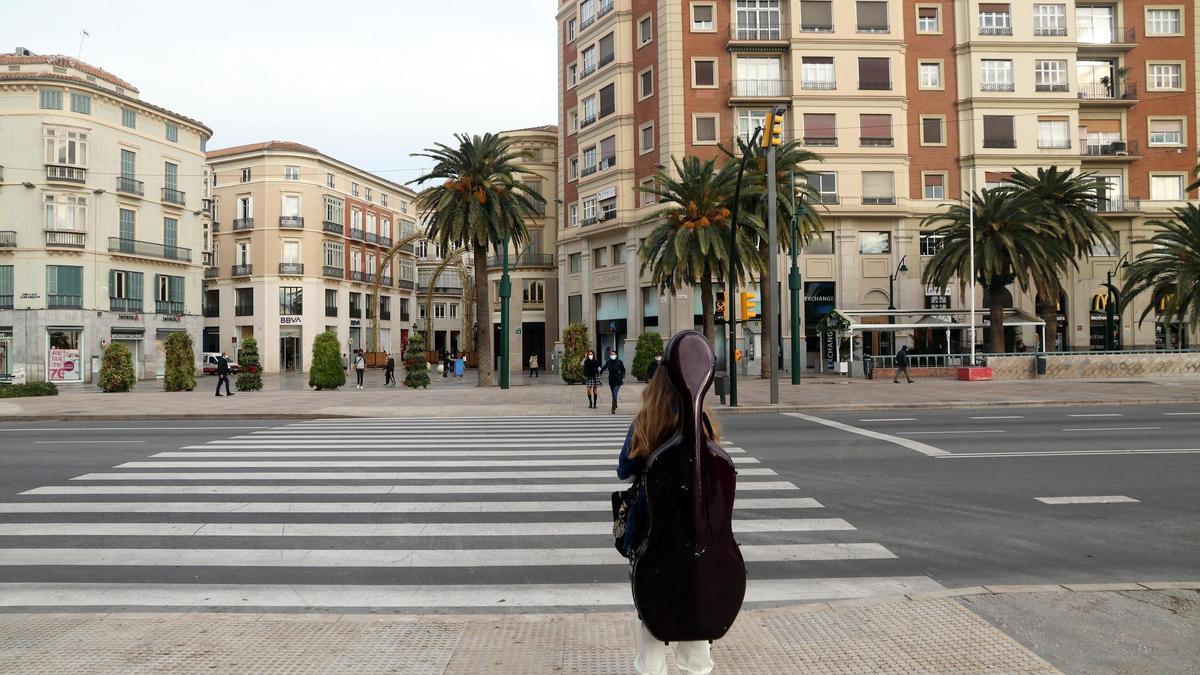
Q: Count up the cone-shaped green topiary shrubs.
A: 7